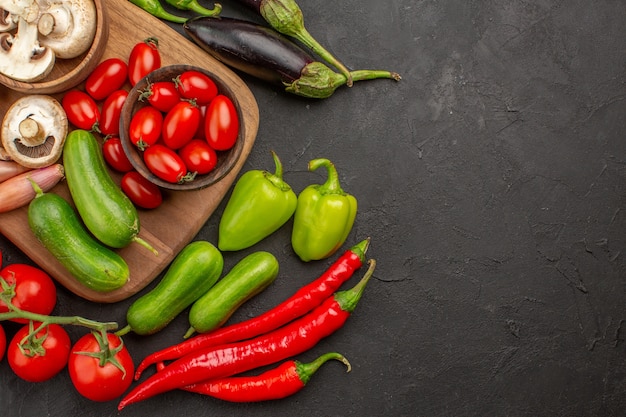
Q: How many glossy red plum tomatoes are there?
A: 13